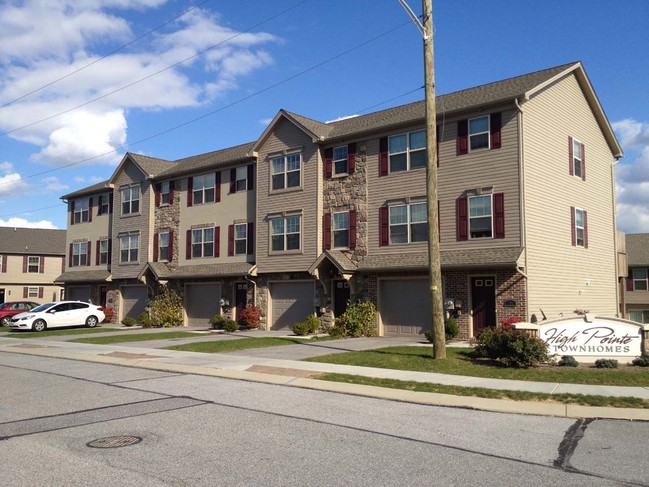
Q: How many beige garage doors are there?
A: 5